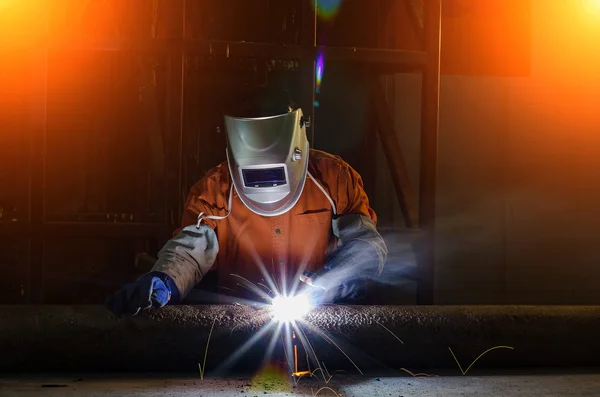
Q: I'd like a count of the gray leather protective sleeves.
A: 2